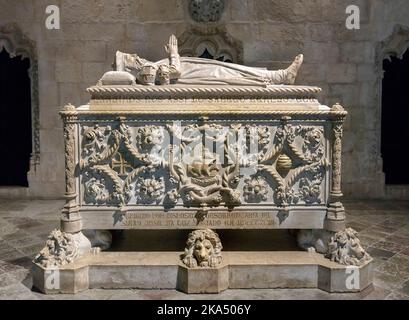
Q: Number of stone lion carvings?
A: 3